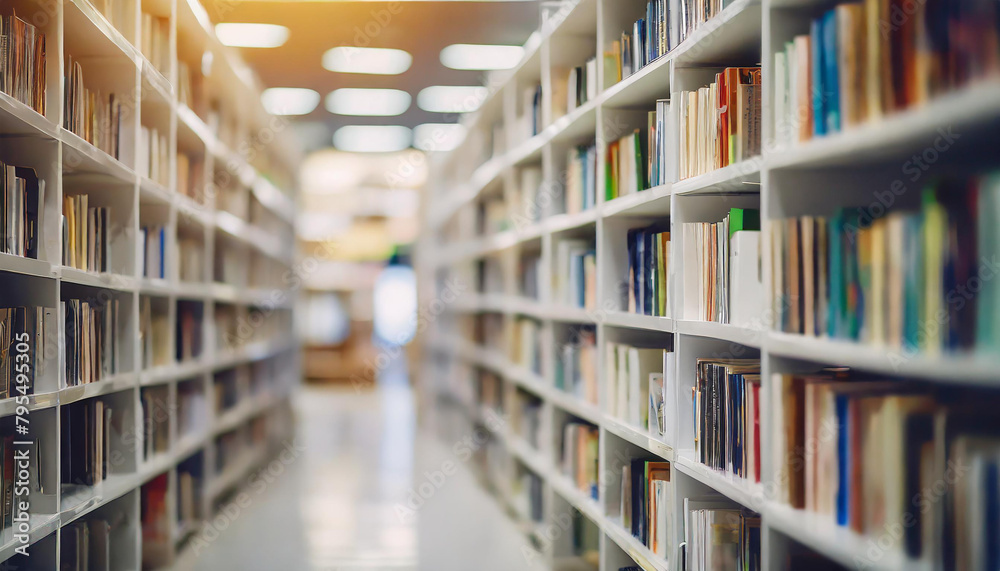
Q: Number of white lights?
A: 8